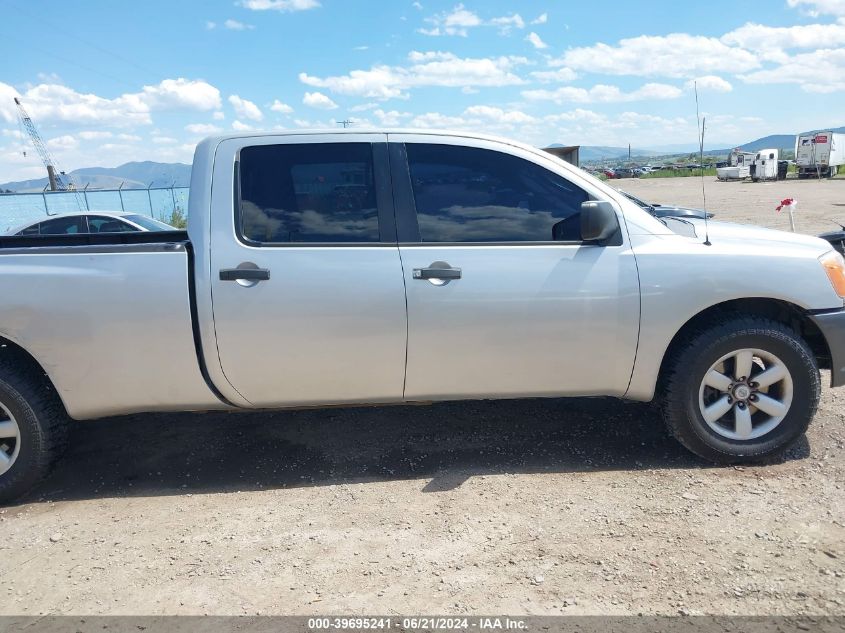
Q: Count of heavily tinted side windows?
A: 2